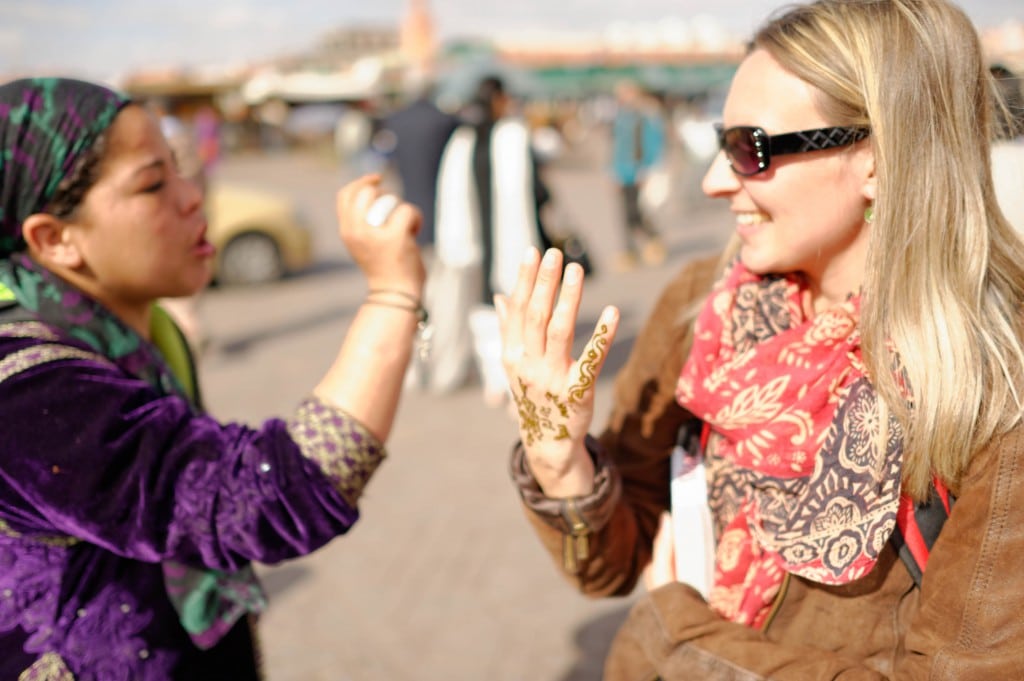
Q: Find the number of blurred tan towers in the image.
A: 1